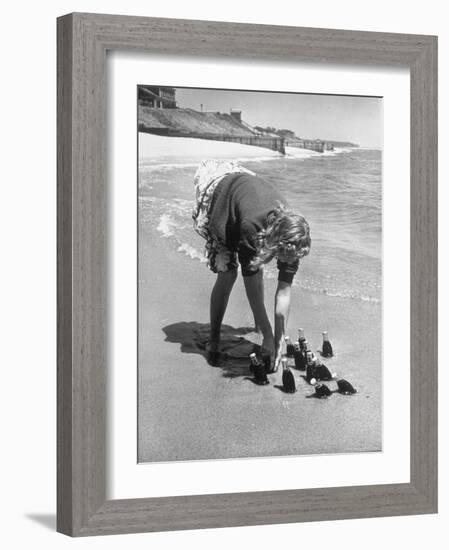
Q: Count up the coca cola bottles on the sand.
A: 11